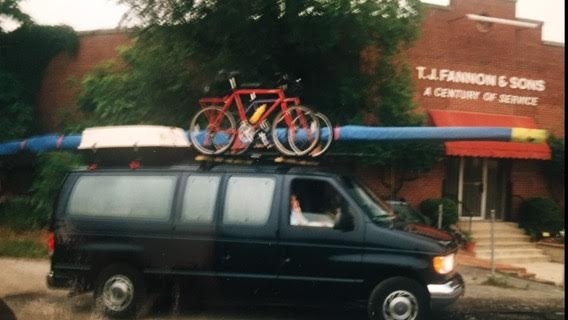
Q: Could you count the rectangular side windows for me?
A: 3